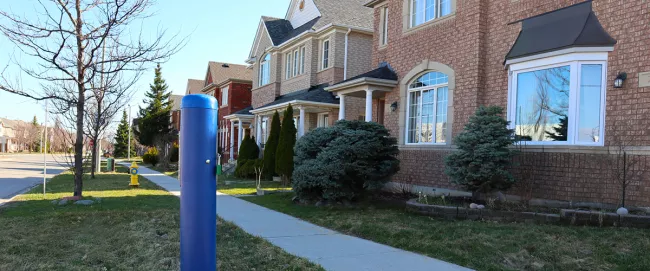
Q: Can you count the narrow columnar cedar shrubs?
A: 2